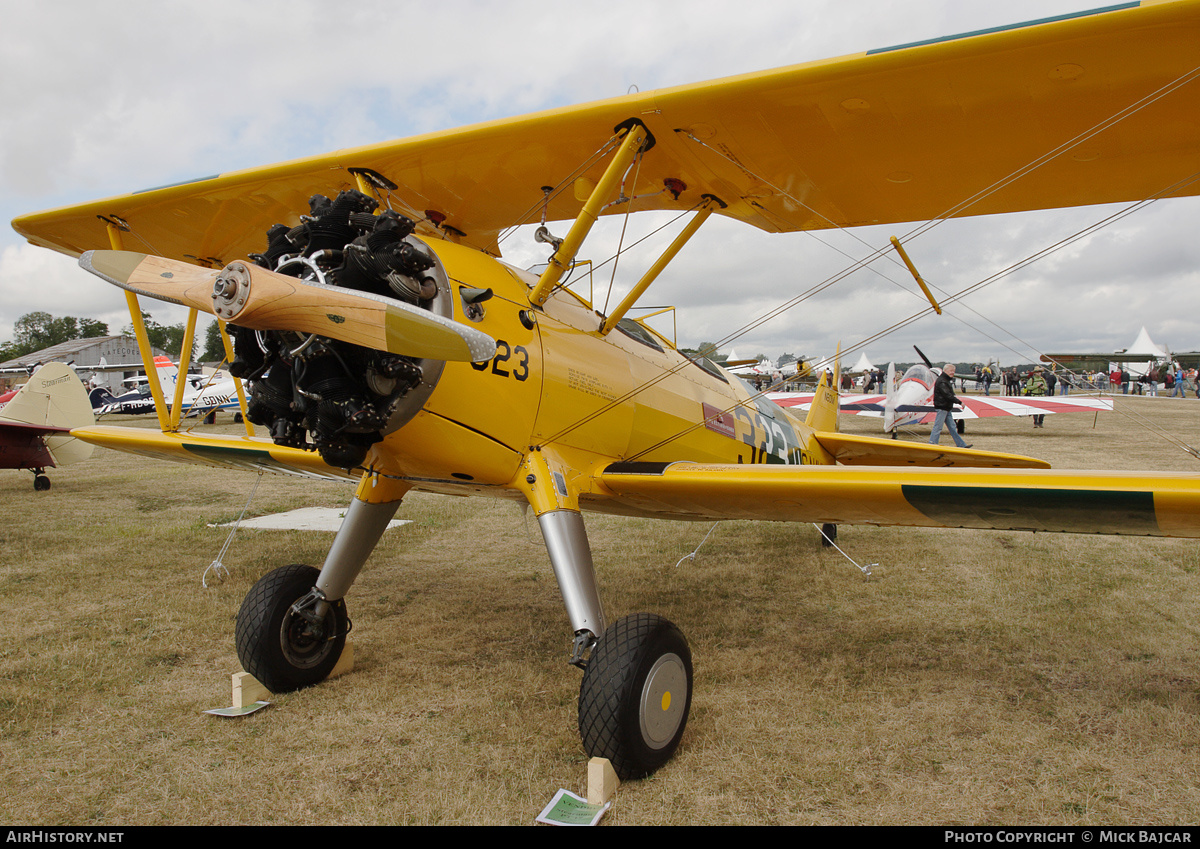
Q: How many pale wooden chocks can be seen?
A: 3